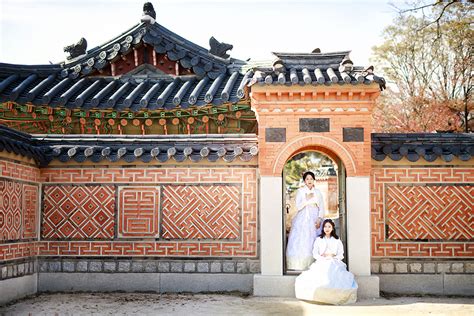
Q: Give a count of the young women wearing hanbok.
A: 2